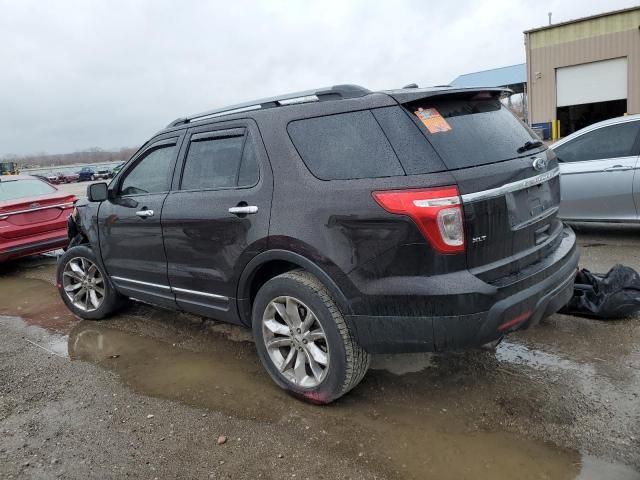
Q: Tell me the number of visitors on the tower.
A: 0